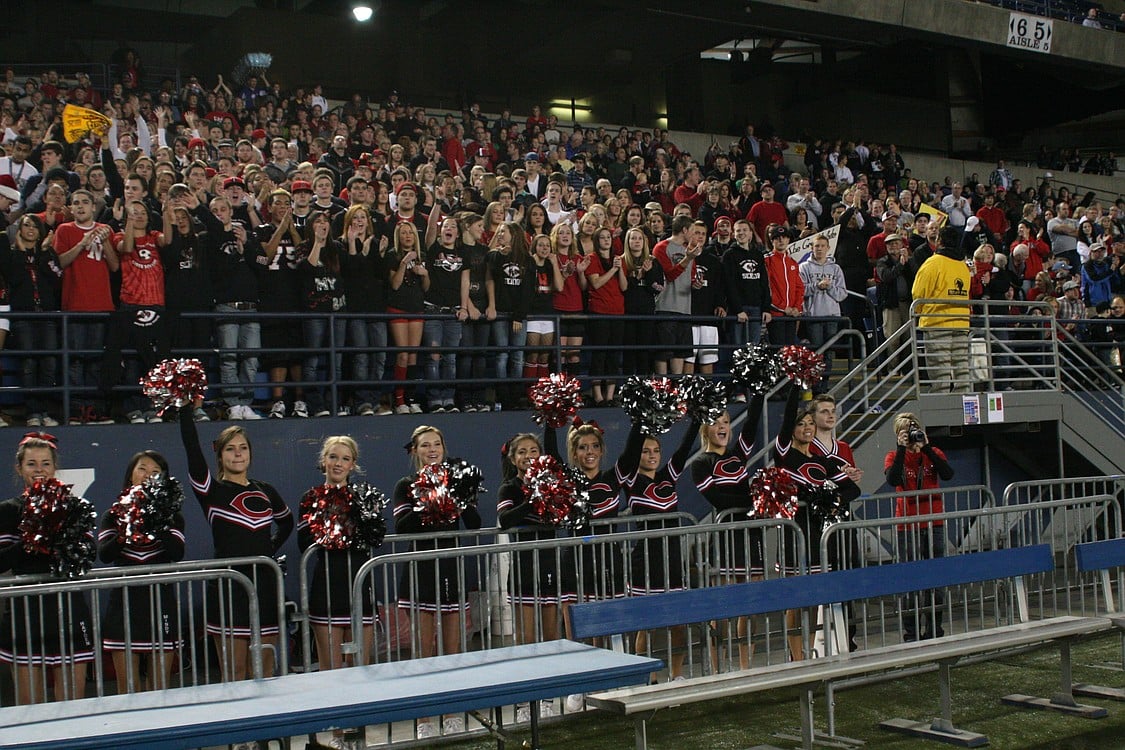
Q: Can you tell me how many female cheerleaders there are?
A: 10